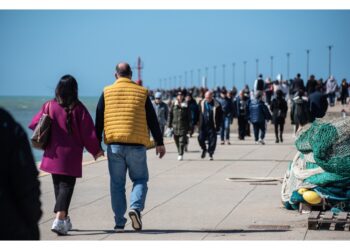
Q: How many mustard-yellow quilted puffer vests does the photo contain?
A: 1